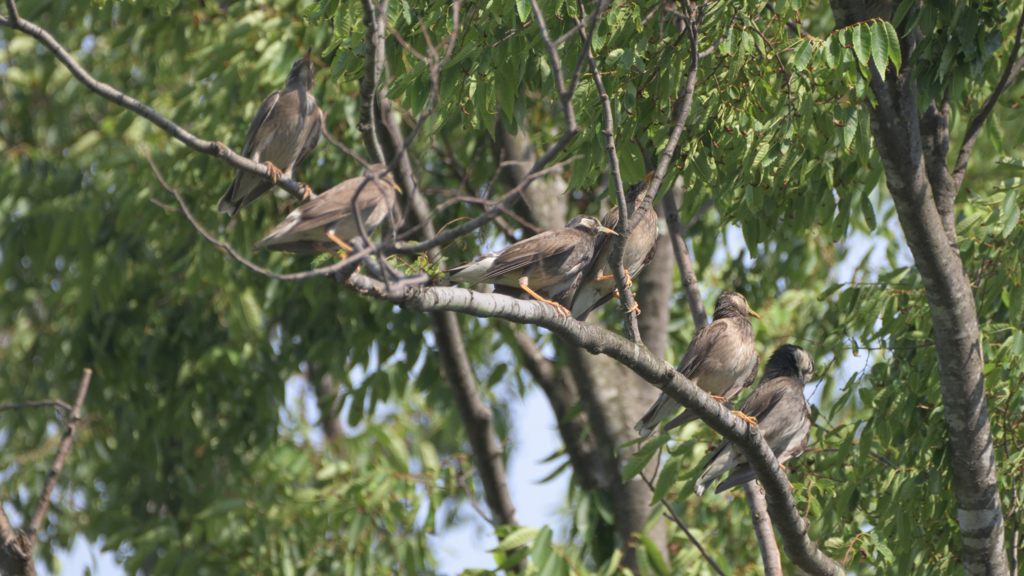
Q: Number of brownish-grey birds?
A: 6